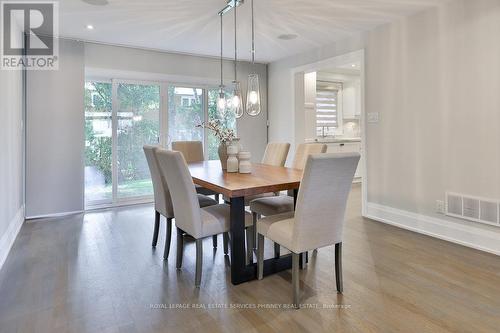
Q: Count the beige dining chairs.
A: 6